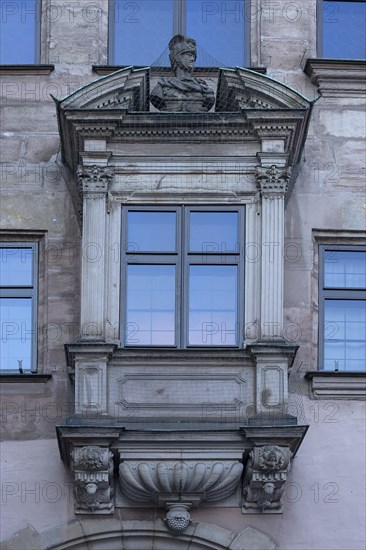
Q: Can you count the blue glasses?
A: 12